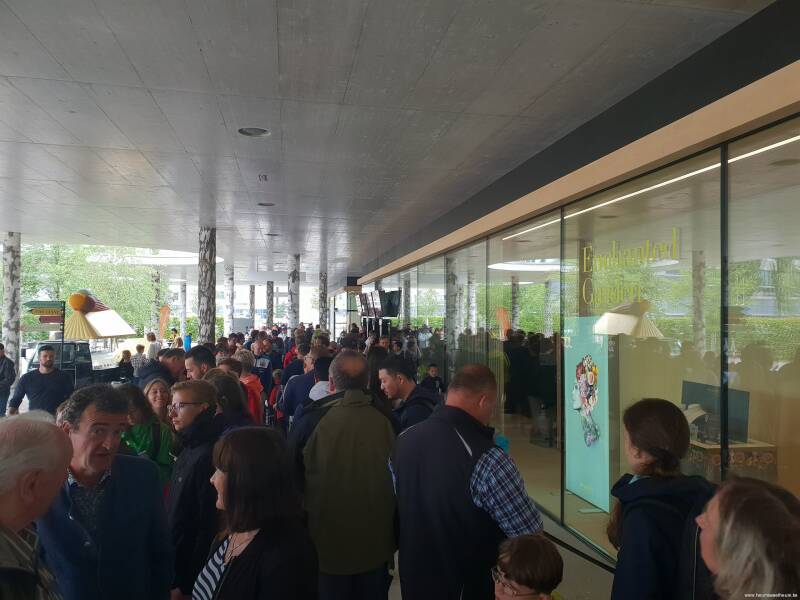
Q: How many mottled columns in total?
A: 9